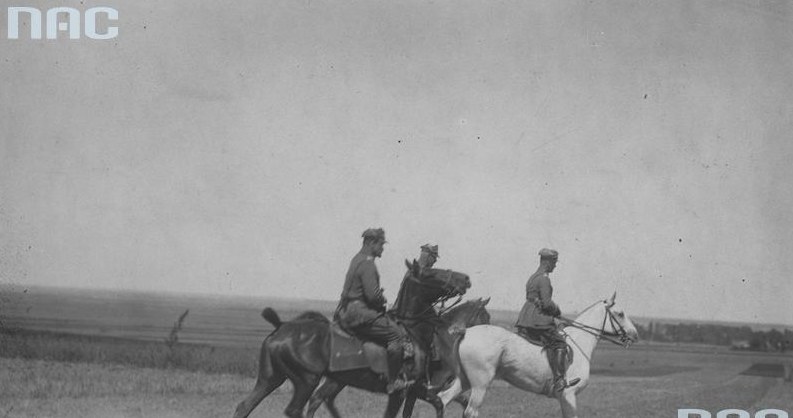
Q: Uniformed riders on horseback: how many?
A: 3